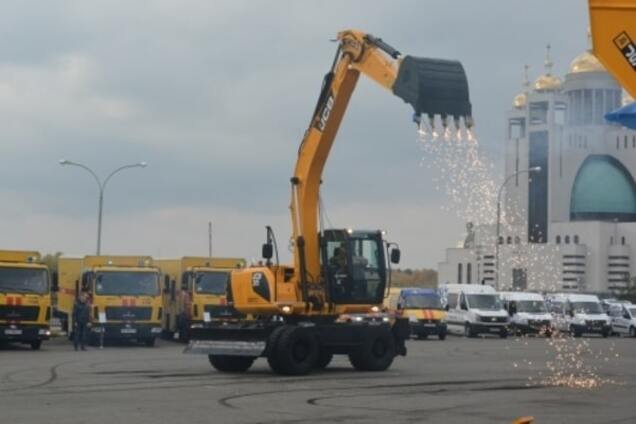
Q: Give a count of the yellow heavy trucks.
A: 3